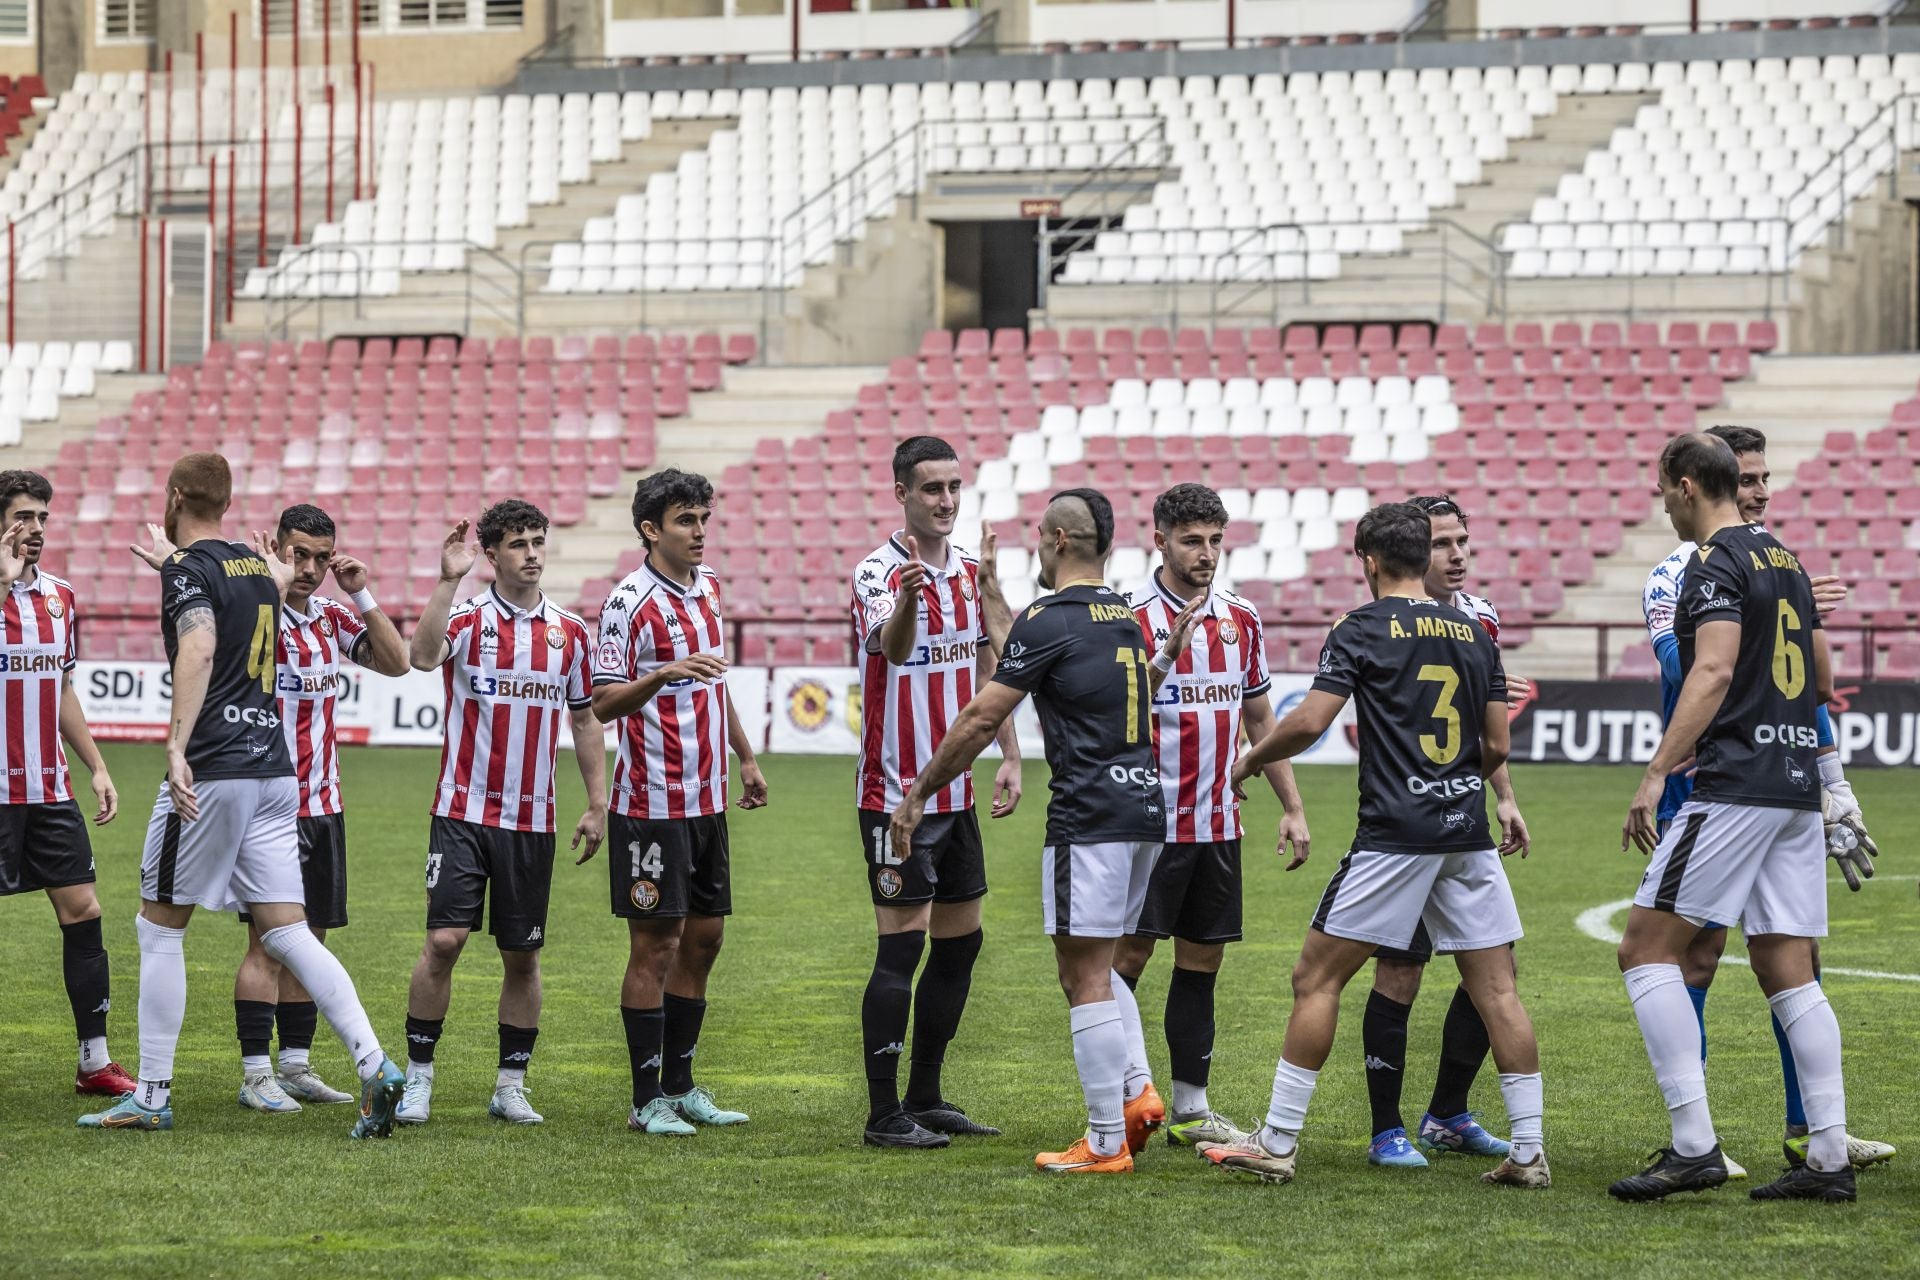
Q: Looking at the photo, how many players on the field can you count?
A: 12